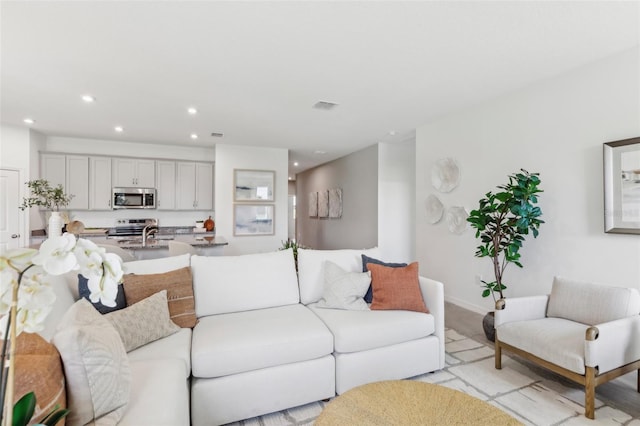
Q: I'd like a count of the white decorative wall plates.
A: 3